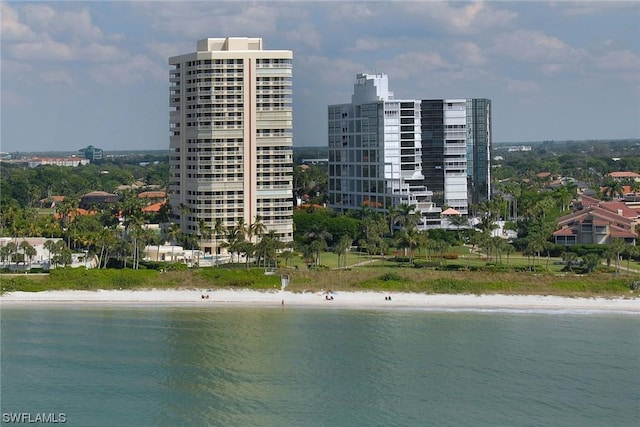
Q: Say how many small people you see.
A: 7